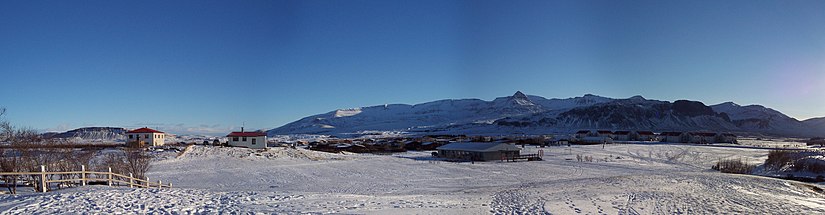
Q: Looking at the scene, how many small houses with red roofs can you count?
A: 2